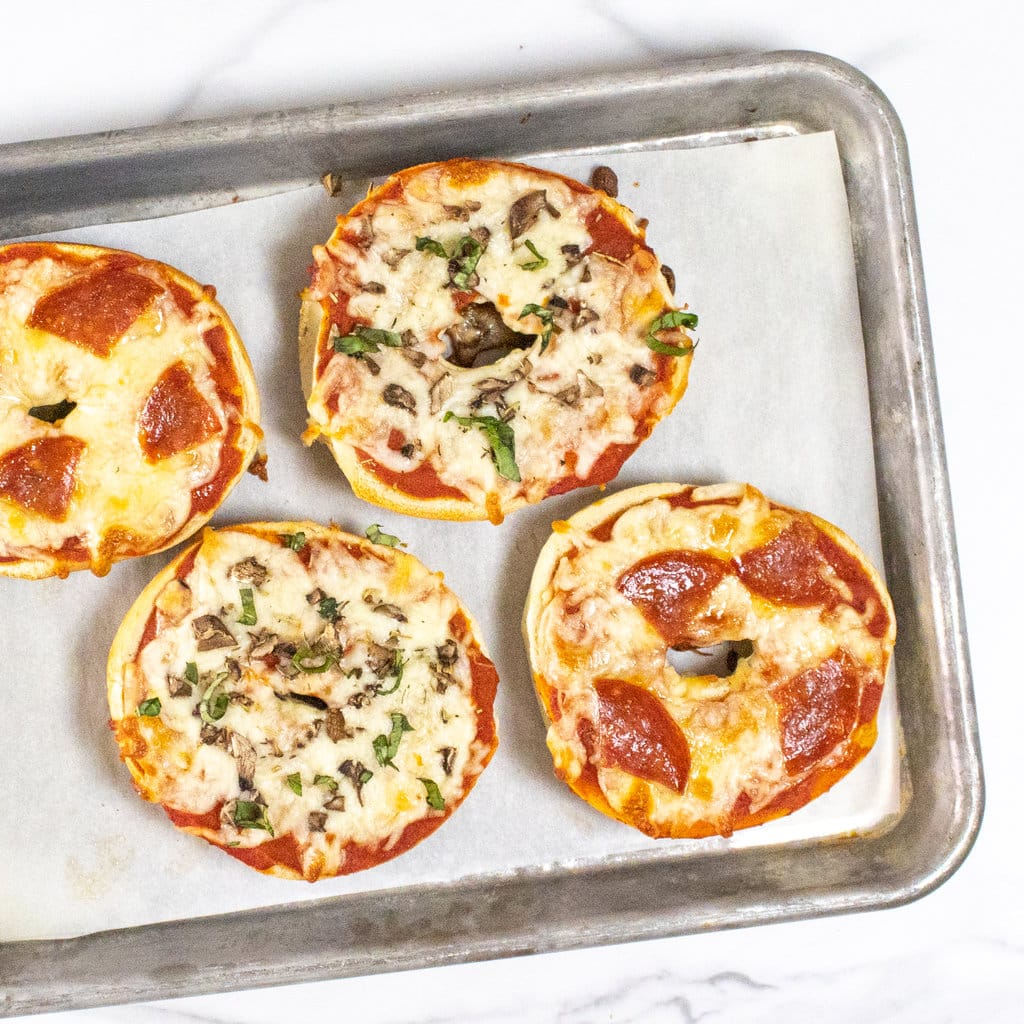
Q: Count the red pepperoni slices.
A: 7